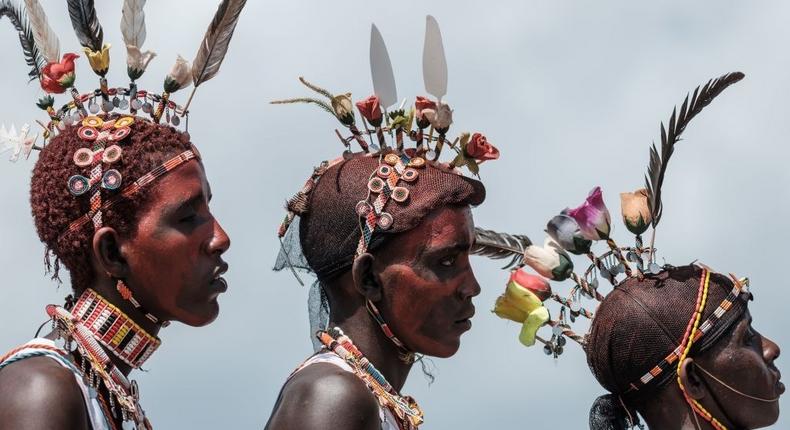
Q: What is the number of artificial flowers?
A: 15